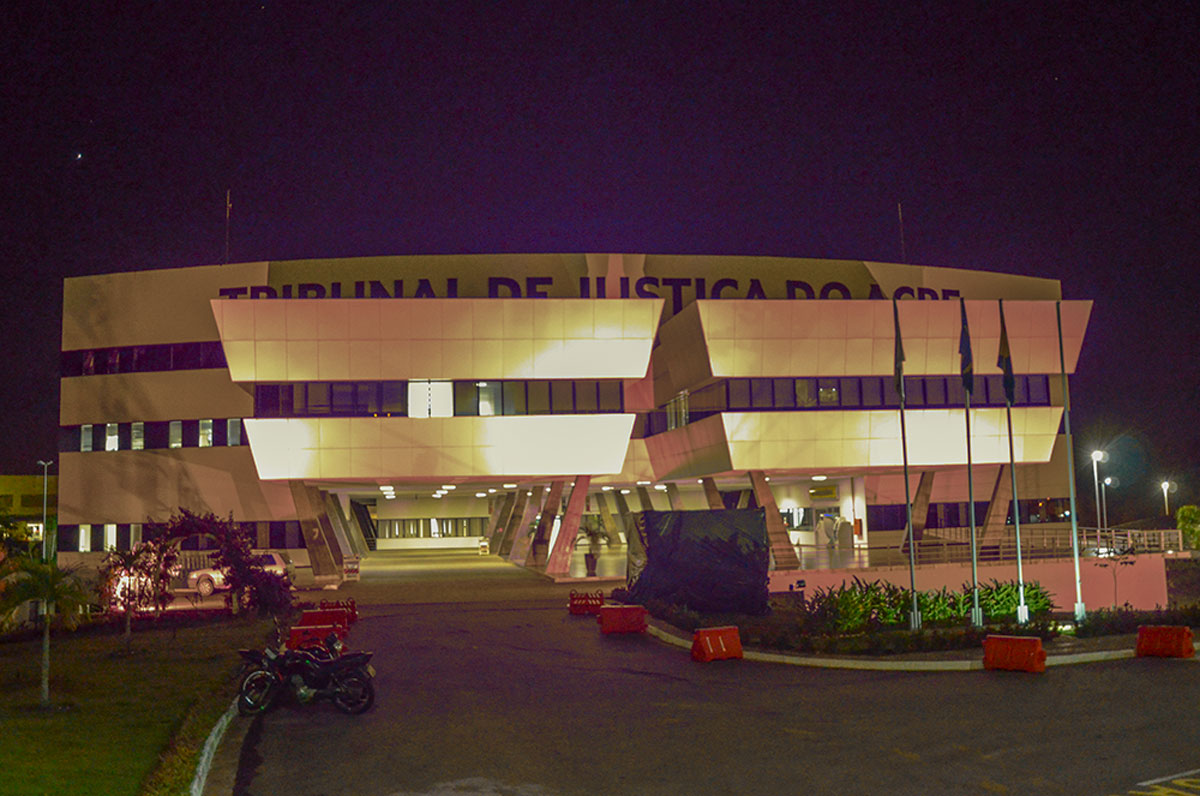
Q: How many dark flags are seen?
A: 3